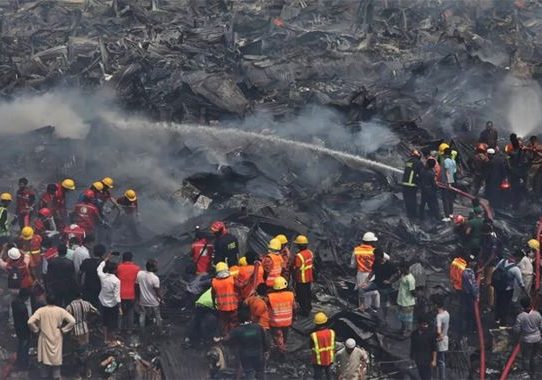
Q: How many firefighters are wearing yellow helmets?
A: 15